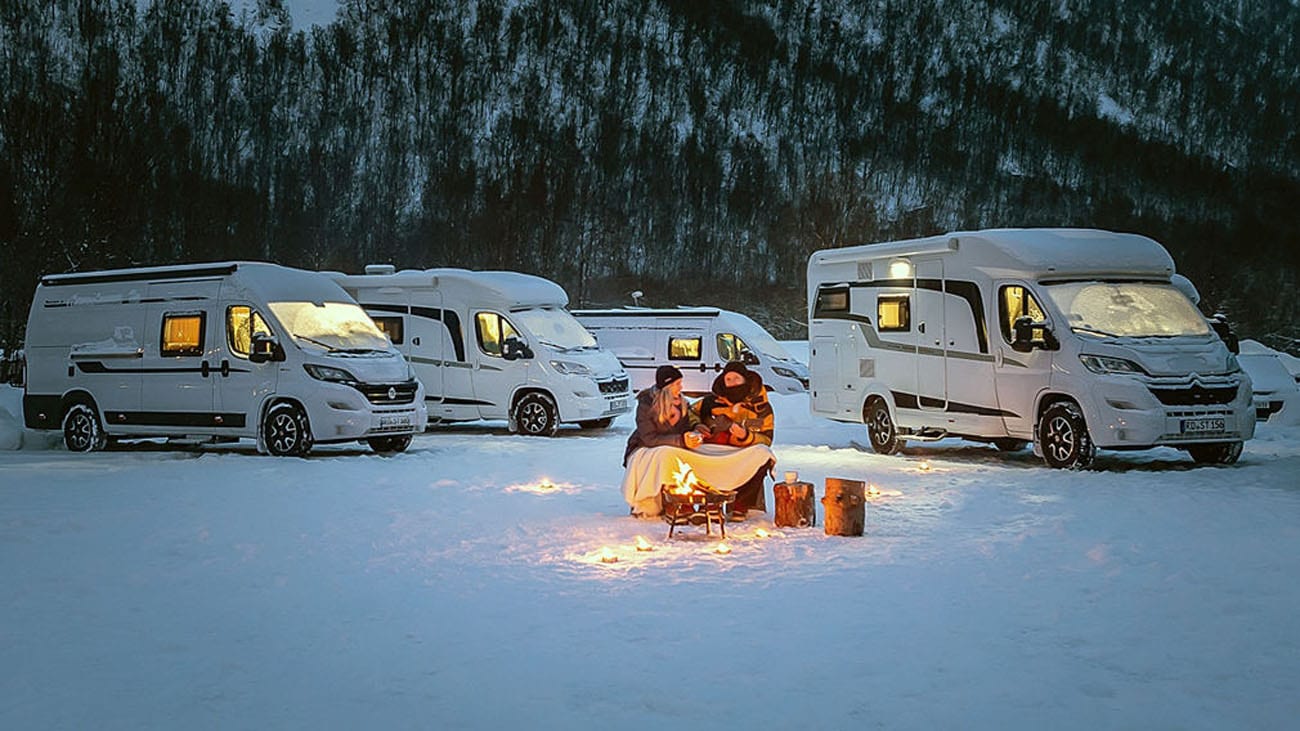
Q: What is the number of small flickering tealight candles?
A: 7